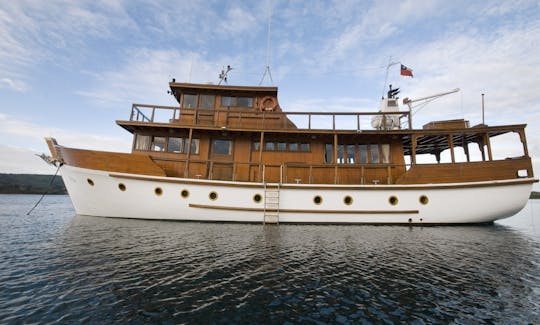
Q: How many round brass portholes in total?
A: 10